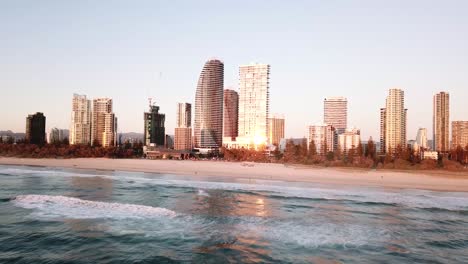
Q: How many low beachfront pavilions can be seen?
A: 1